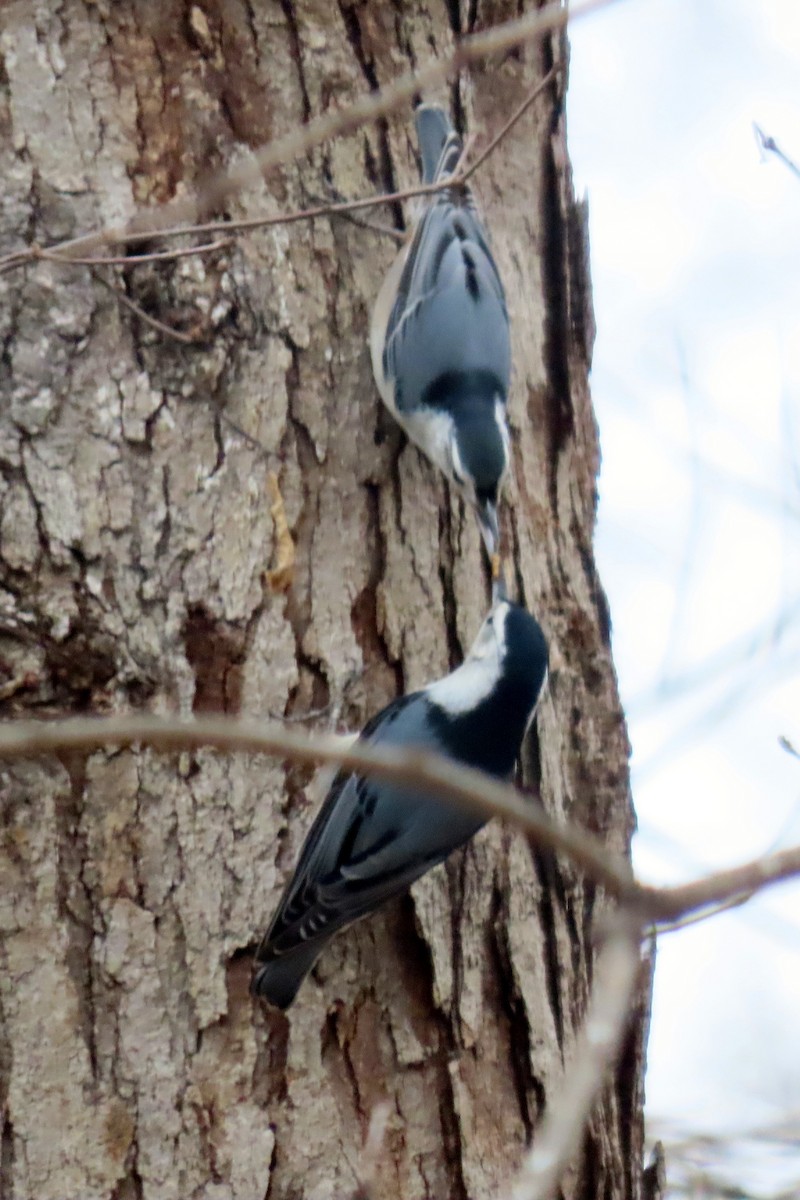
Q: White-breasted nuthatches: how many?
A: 2